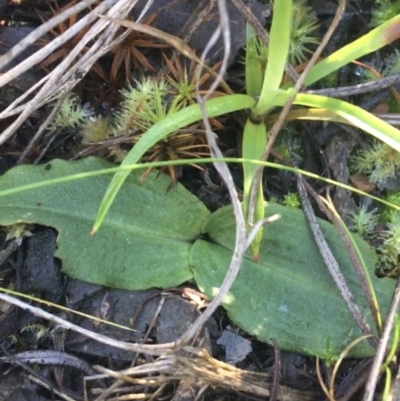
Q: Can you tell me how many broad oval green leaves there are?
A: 2